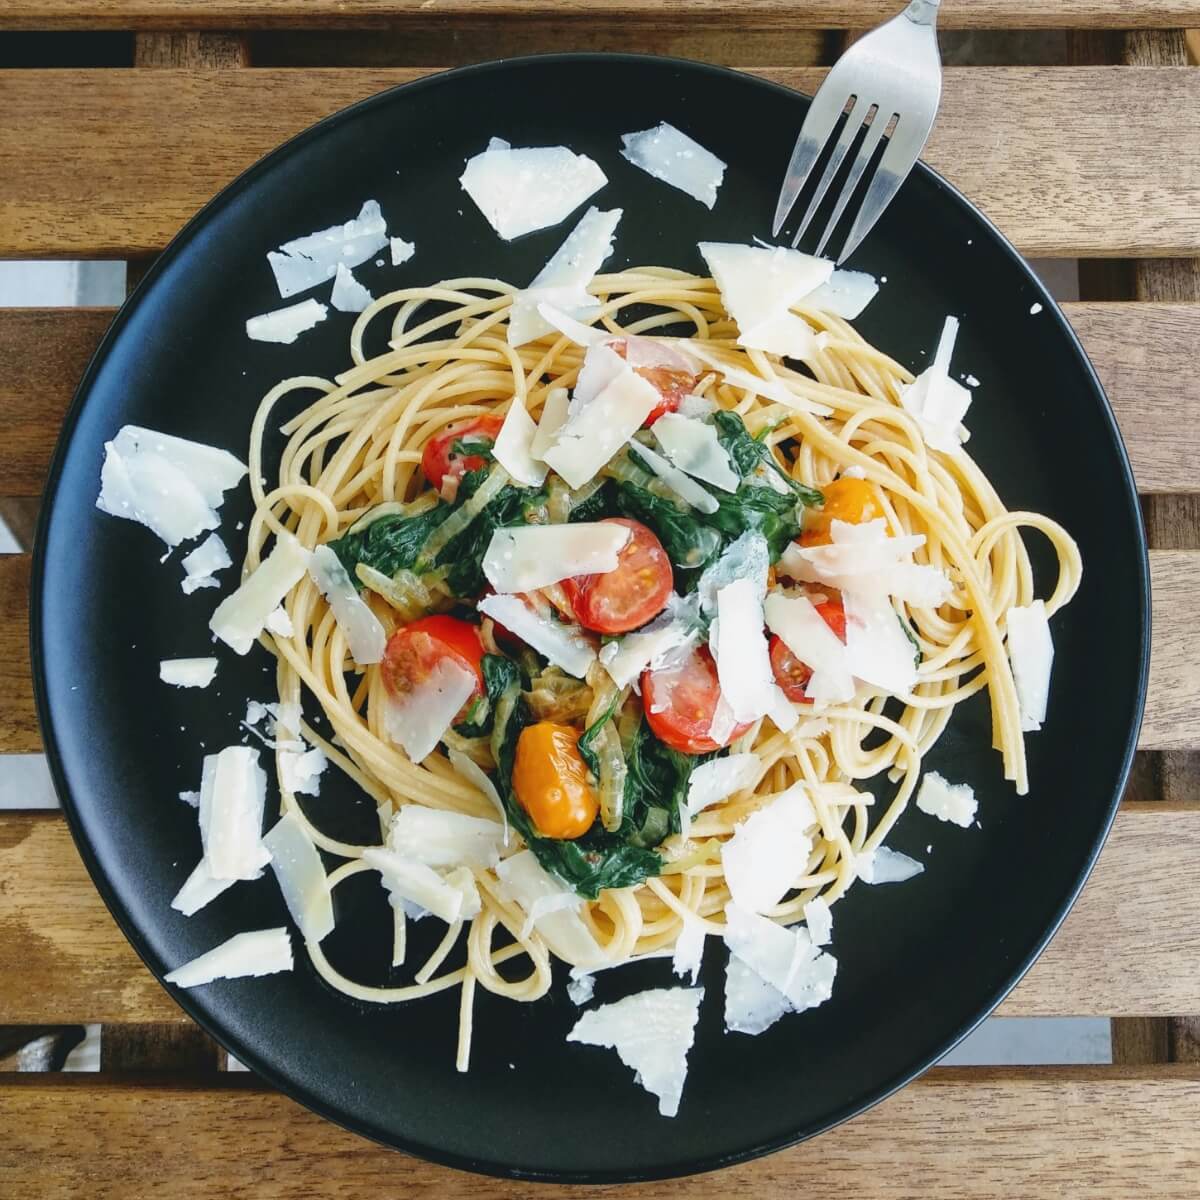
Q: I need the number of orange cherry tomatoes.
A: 2